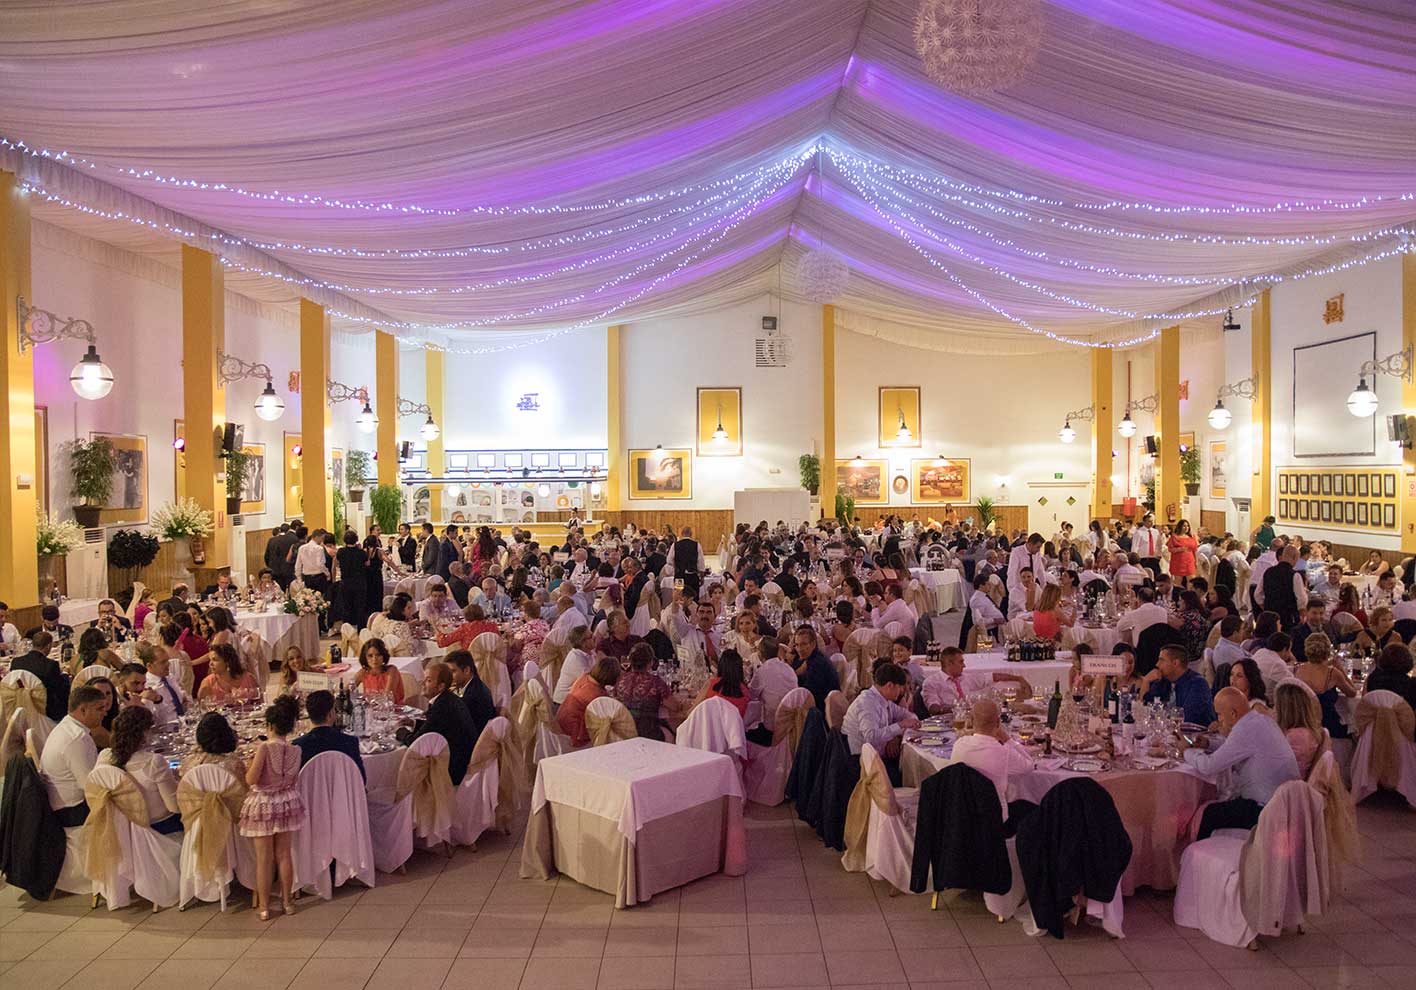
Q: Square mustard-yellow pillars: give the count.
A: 11